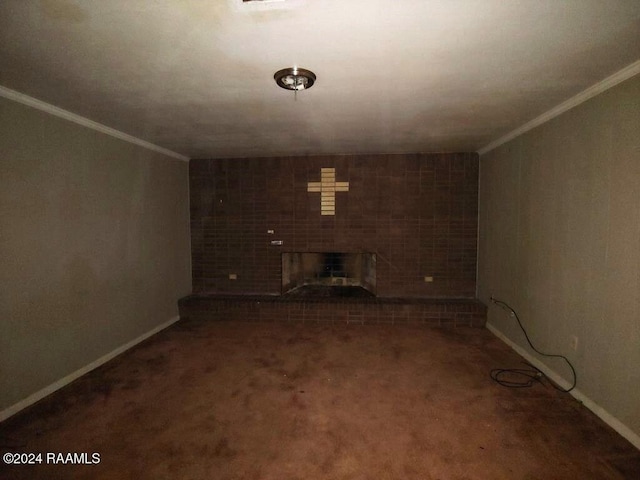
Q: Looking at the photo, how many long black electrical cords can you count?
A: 1